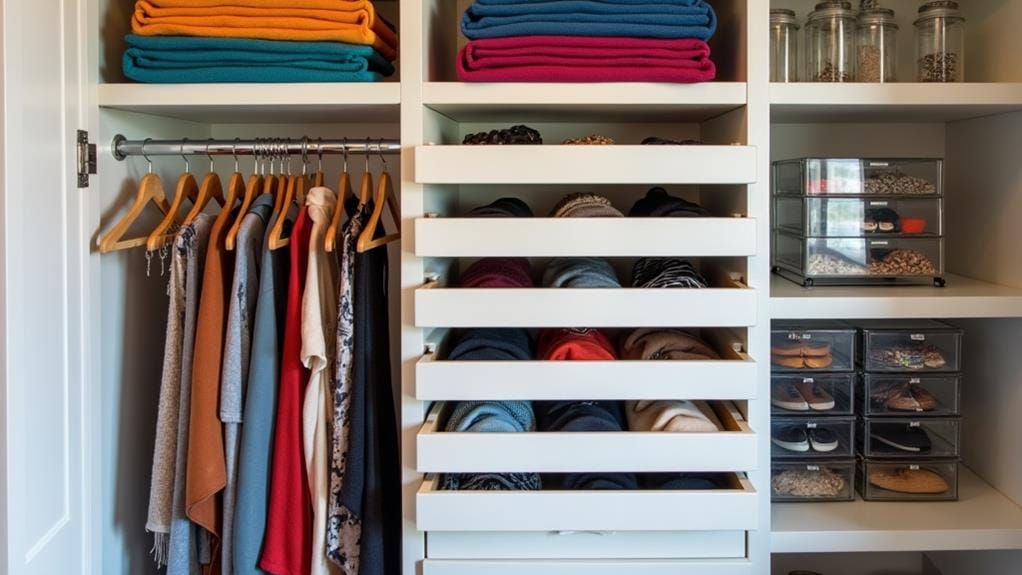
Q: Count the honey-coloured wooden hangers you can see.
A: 13